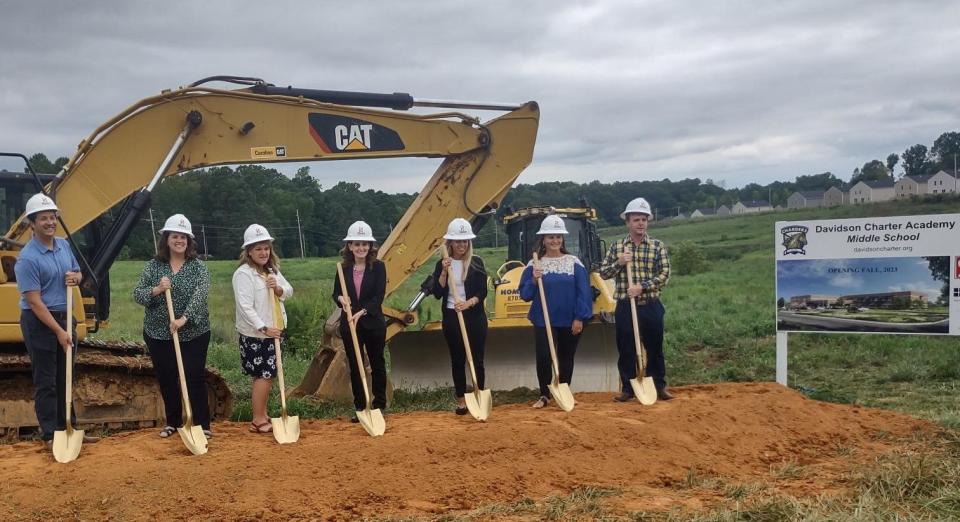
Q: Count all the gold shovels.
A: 7